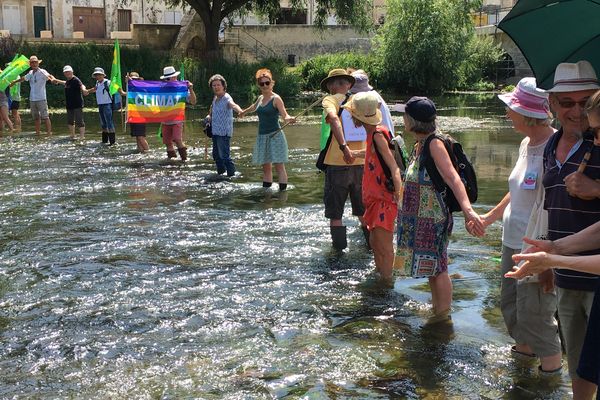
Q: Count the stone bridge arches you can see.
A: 1